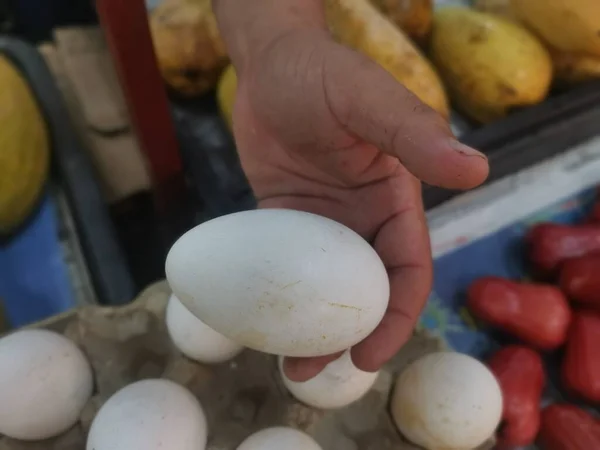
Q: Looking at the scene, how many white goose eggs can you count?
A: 7